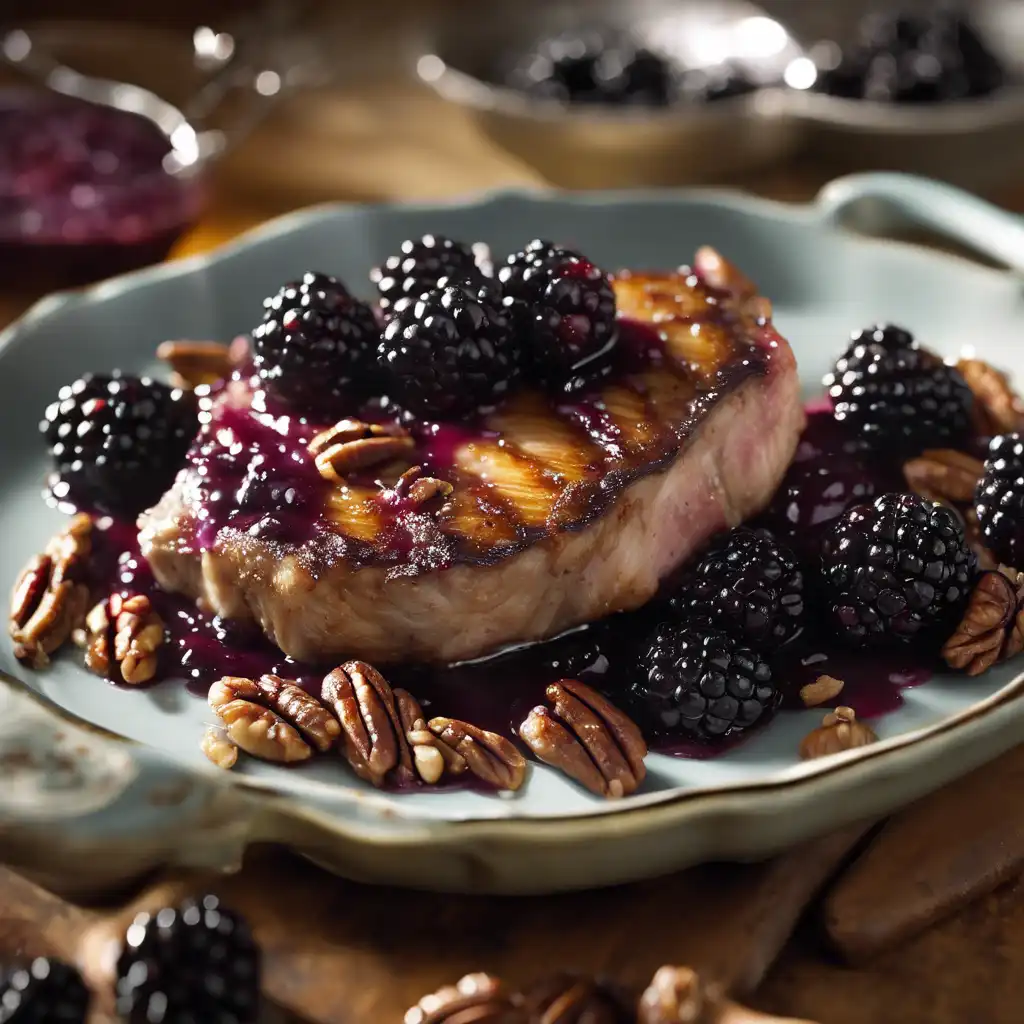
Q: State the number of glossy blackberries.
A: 12